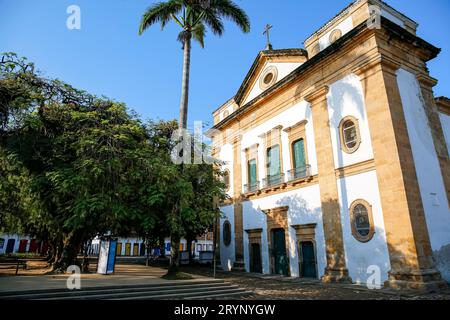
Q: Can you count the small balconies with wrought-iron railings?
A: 3